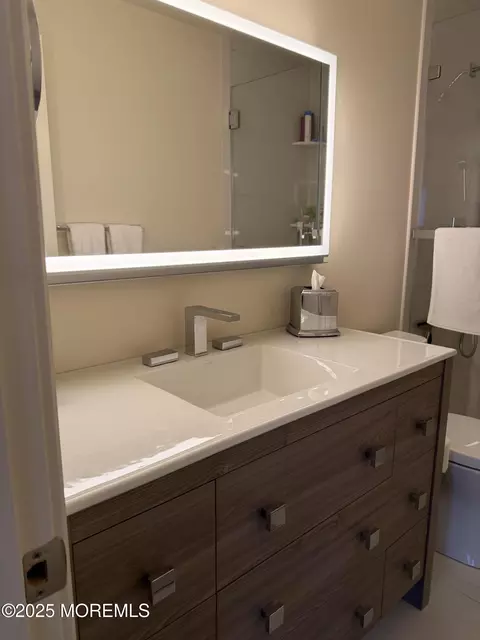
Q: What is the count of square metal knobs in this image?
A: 9